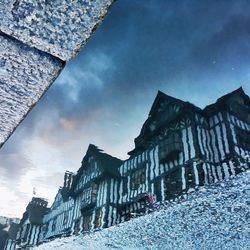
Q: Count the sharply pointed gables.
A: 3